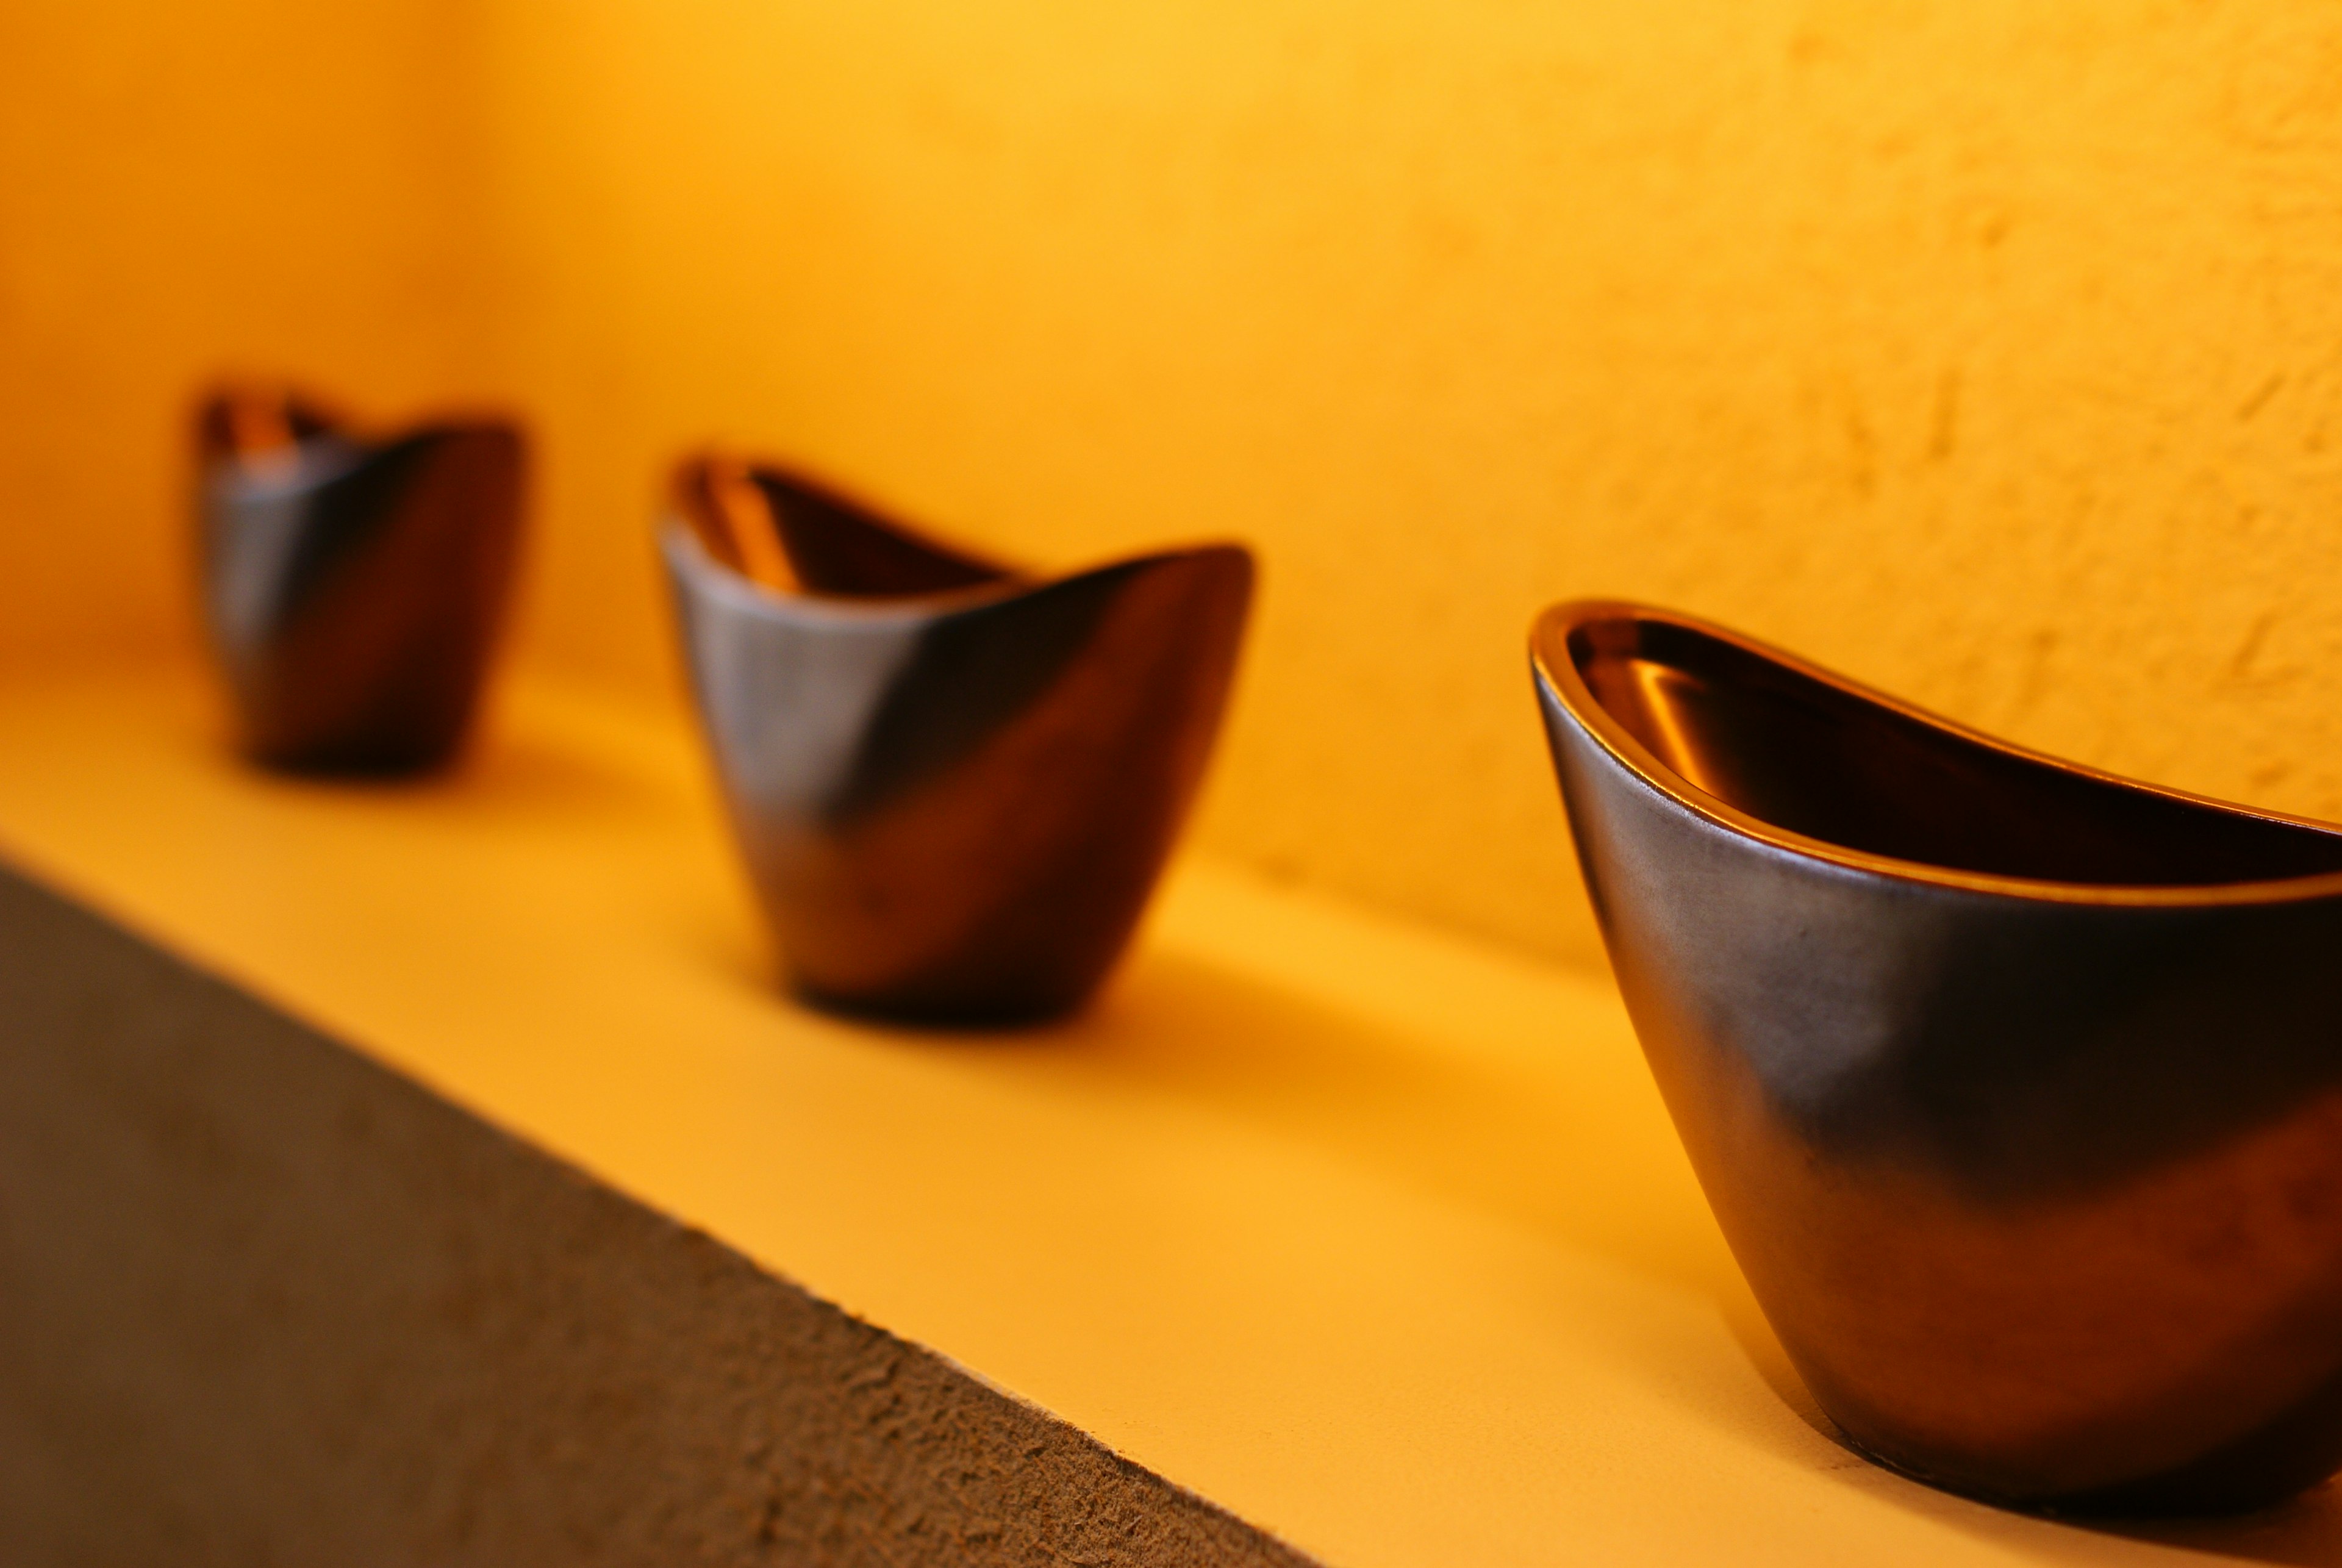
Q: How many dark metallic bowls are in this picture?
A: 3